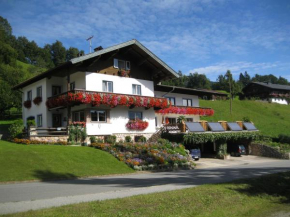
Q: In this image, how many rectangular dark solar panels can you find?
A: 4